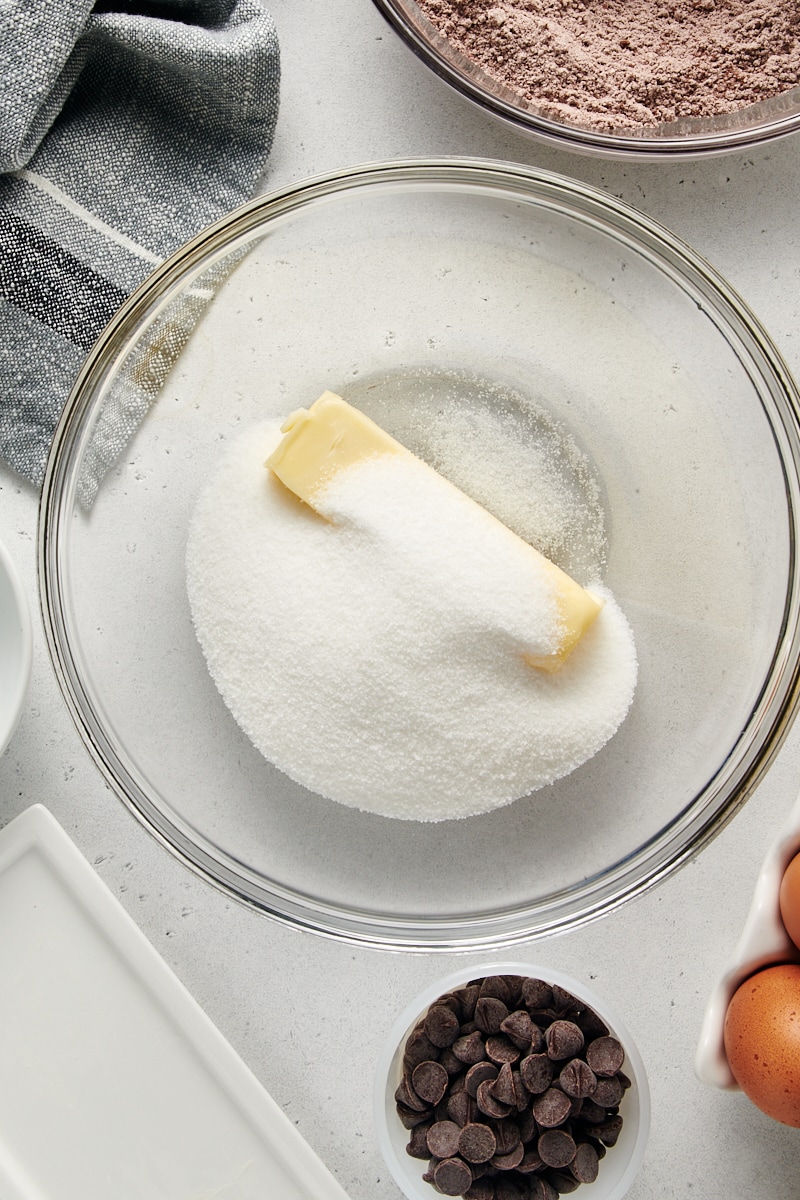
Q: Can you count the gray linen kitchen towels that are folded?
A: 1